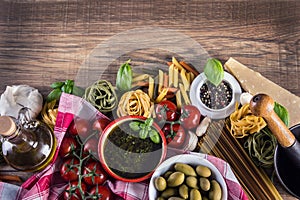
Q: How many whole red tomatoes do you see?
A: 11